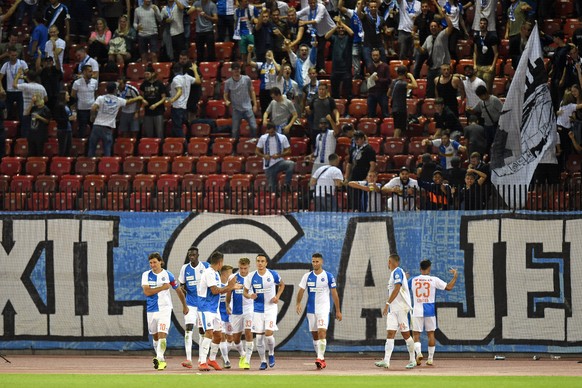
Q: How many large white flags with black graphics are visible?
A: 1